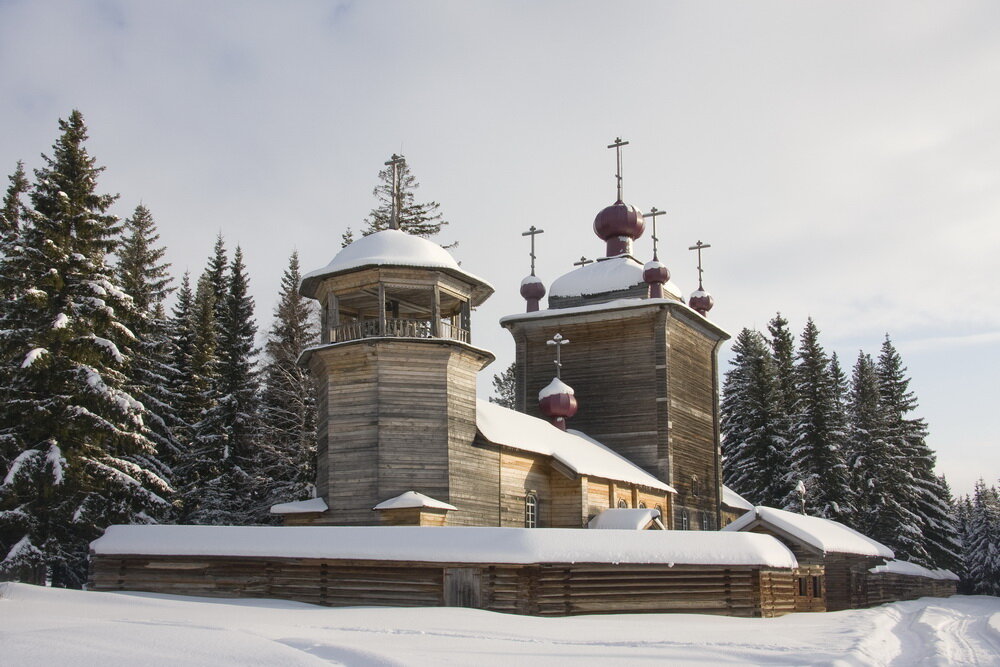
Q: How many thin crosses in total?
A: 7